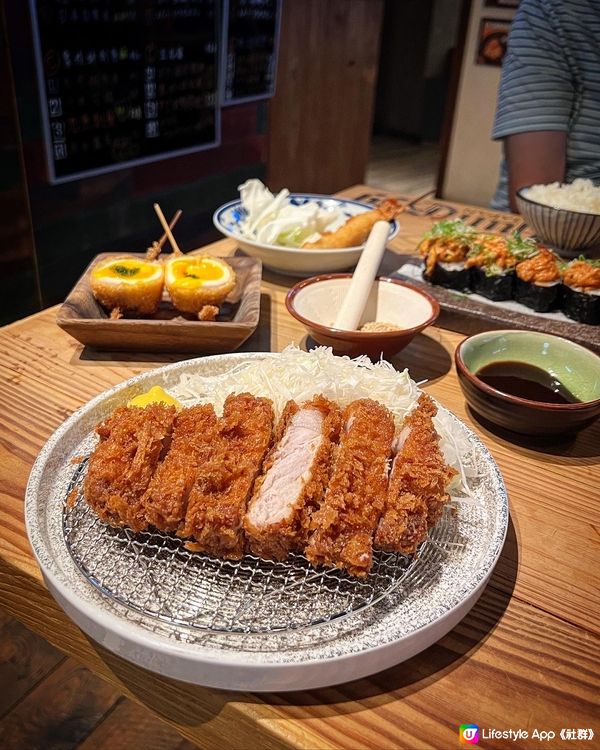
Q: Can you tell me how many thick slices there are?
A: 6